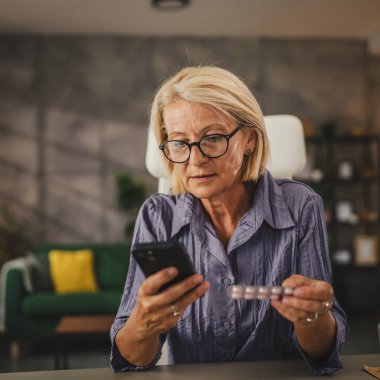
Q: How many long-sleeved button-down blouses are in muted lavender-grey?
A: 1